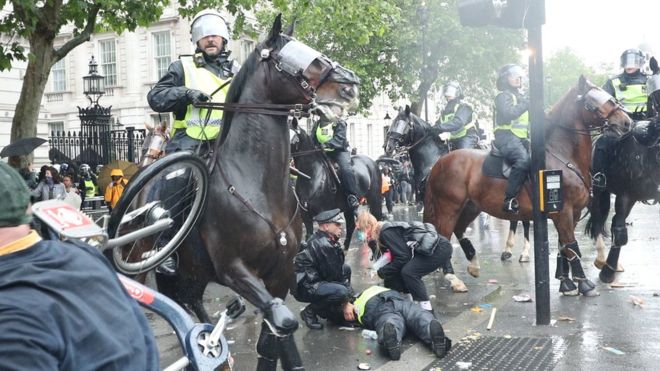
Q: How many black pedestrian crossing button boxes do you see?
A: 1